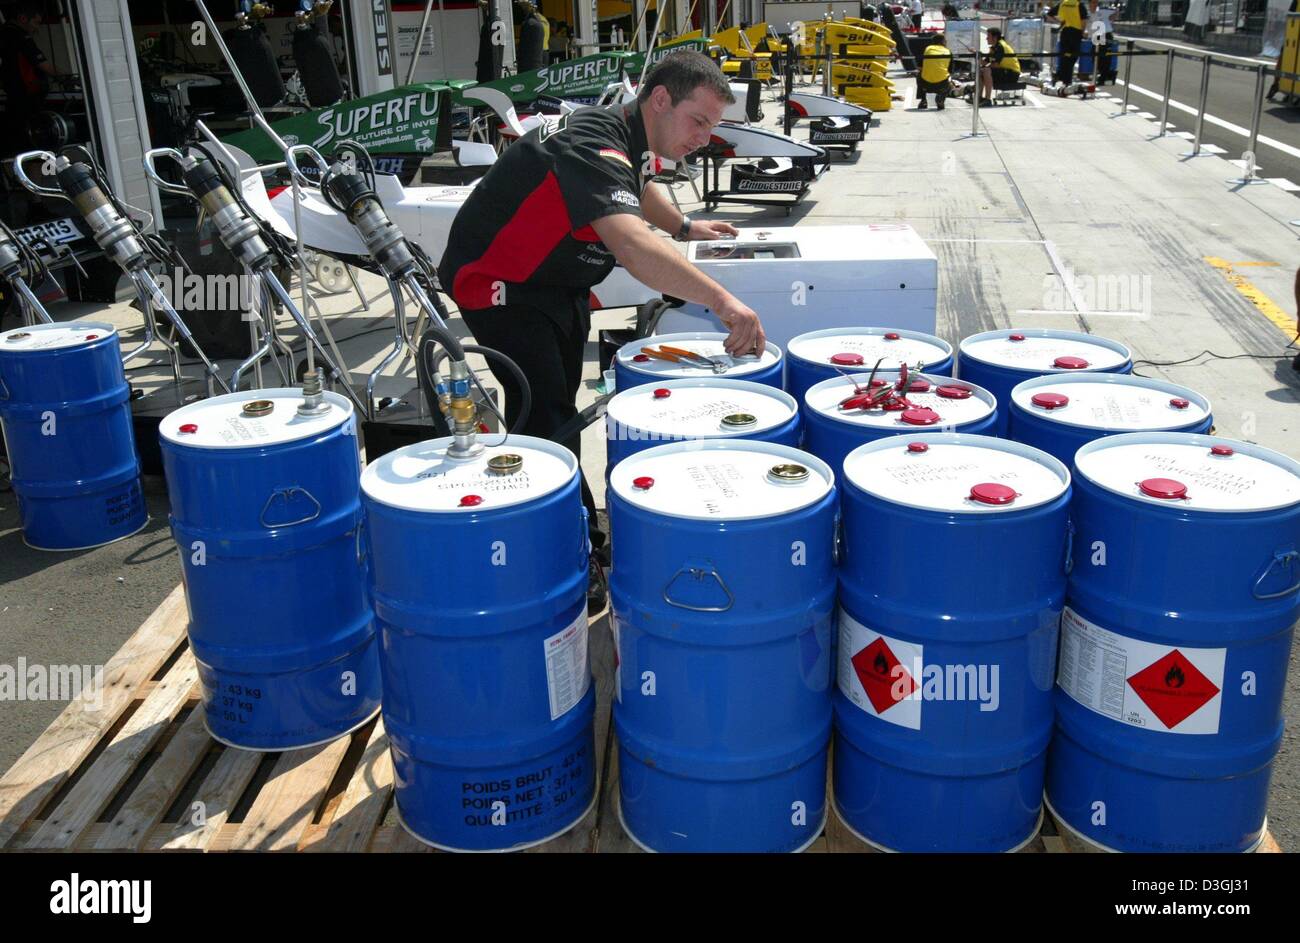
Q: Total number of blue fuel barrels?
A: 12